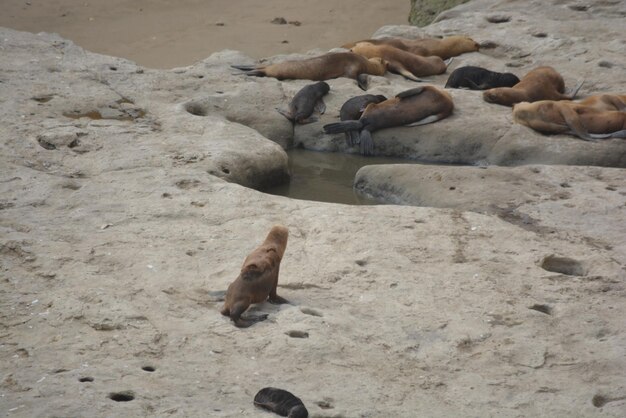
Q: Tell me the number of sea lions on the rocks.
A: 12